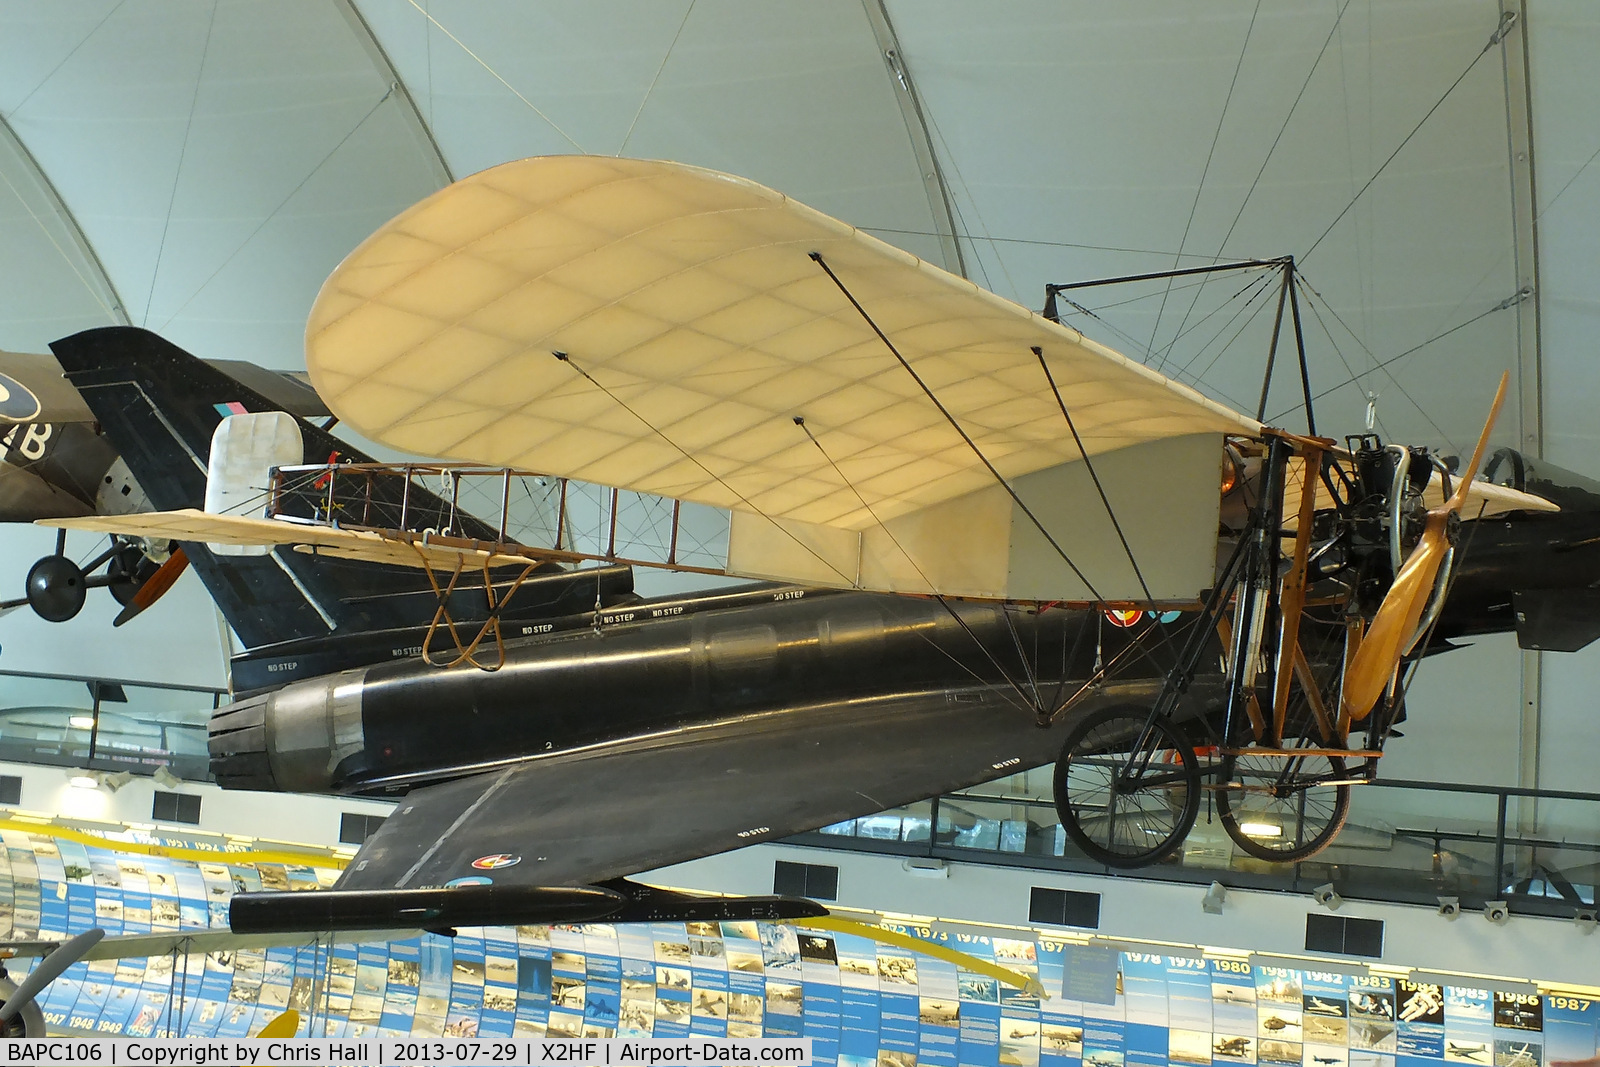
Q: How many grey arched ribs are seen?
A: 4